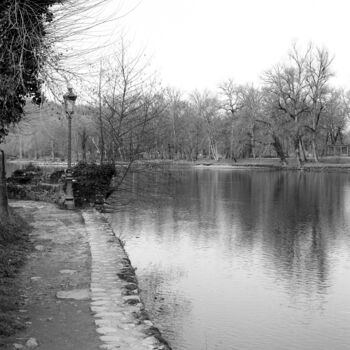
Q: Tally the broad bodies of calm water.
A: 1